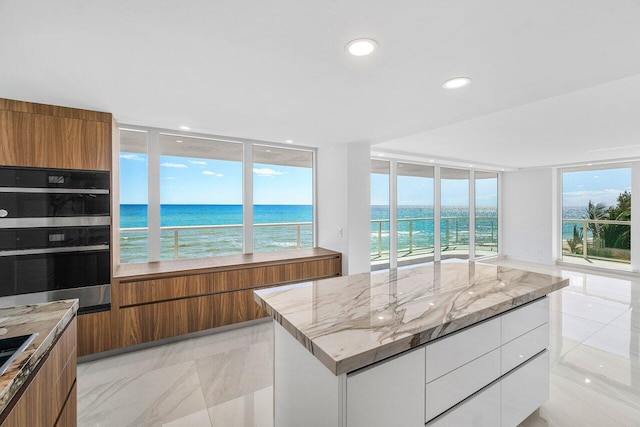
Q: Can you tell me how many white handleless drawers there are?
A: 6